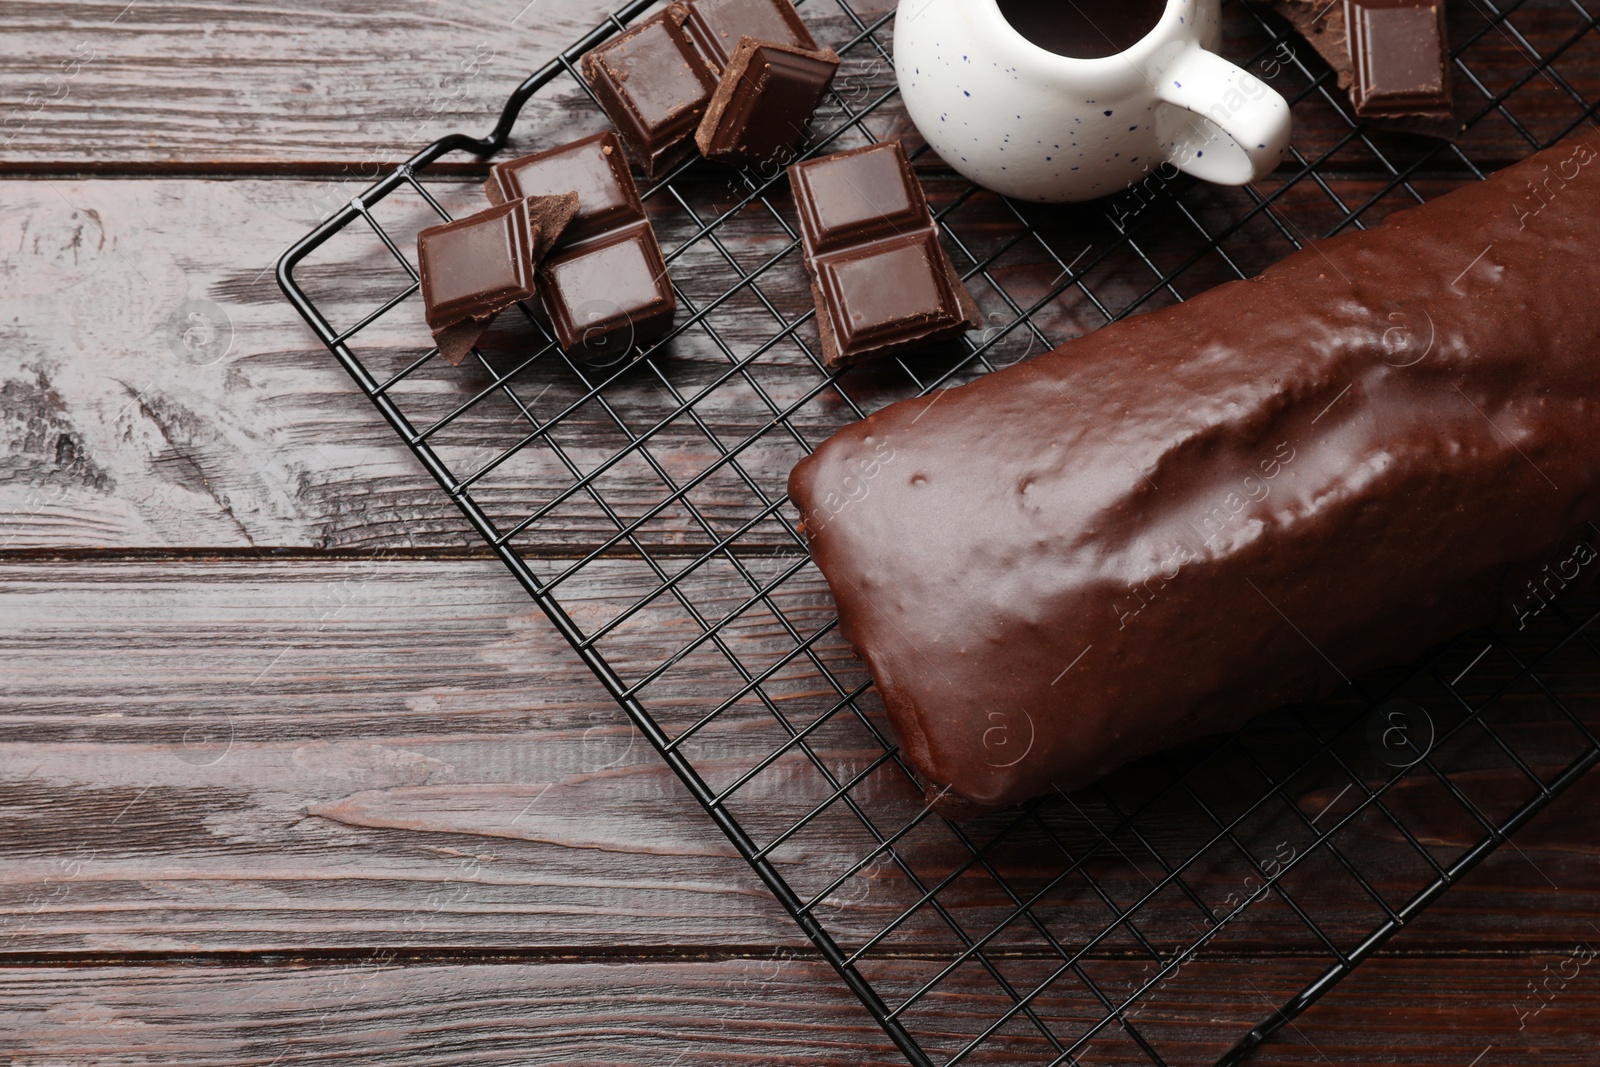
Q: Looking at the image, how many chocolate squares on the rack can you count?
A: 9